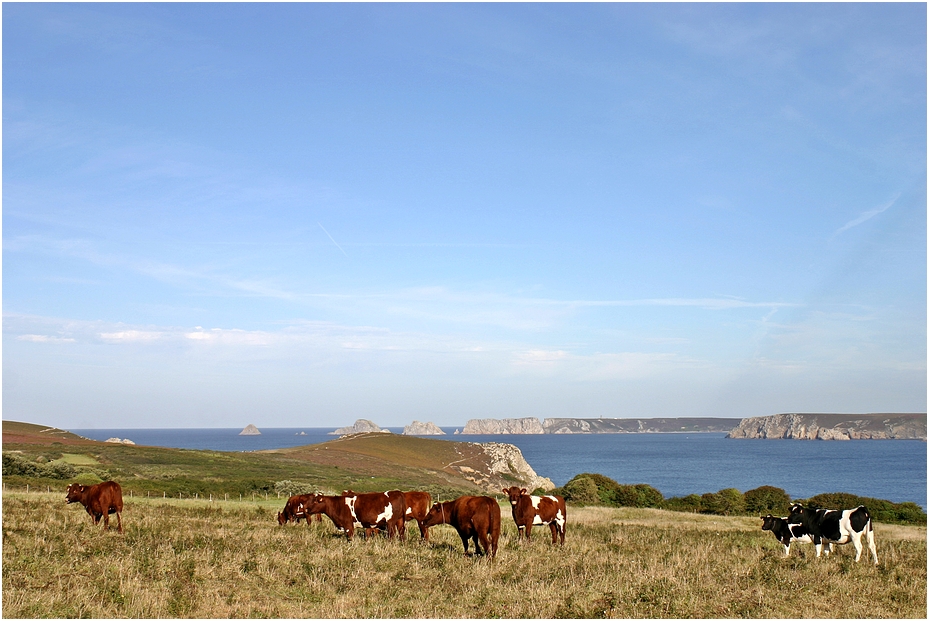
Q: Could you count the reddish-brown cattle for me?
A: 6